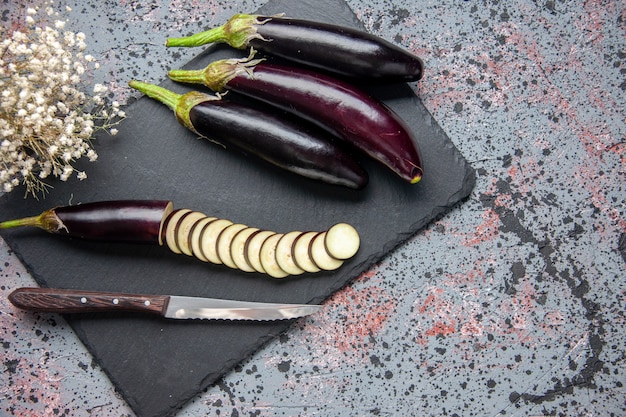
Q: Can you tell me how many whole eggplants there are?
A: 3